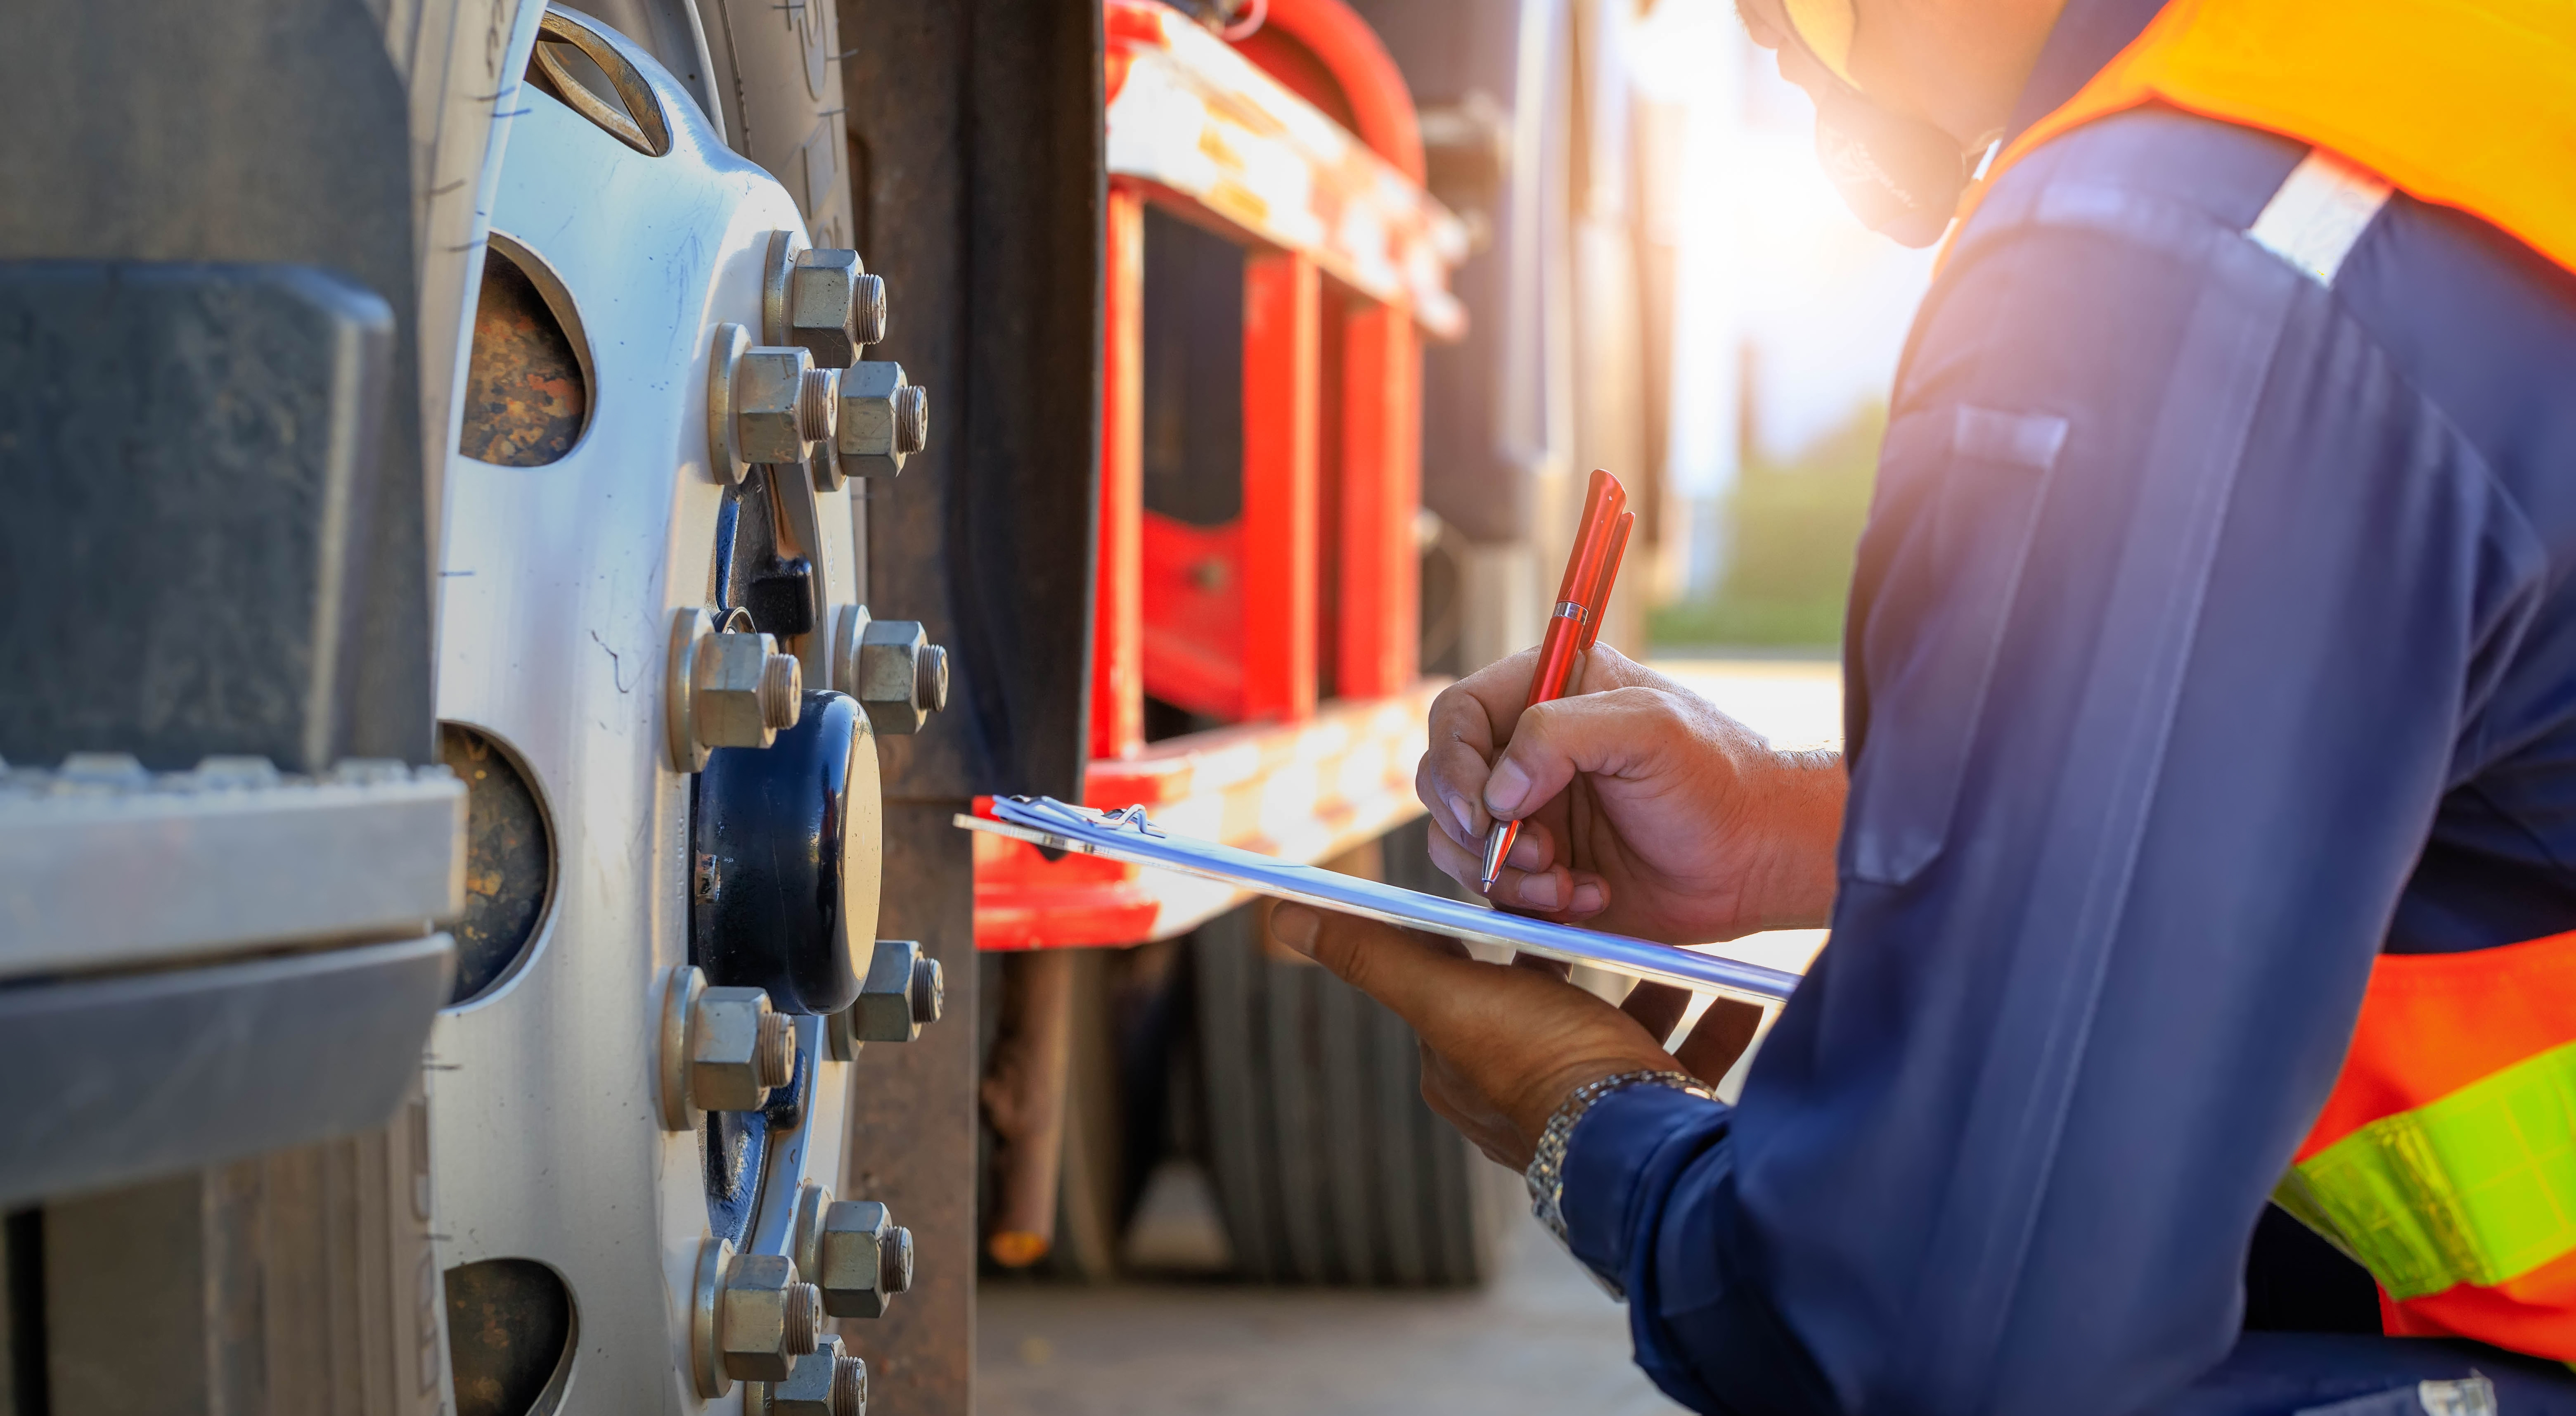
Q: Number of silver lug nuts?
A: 10